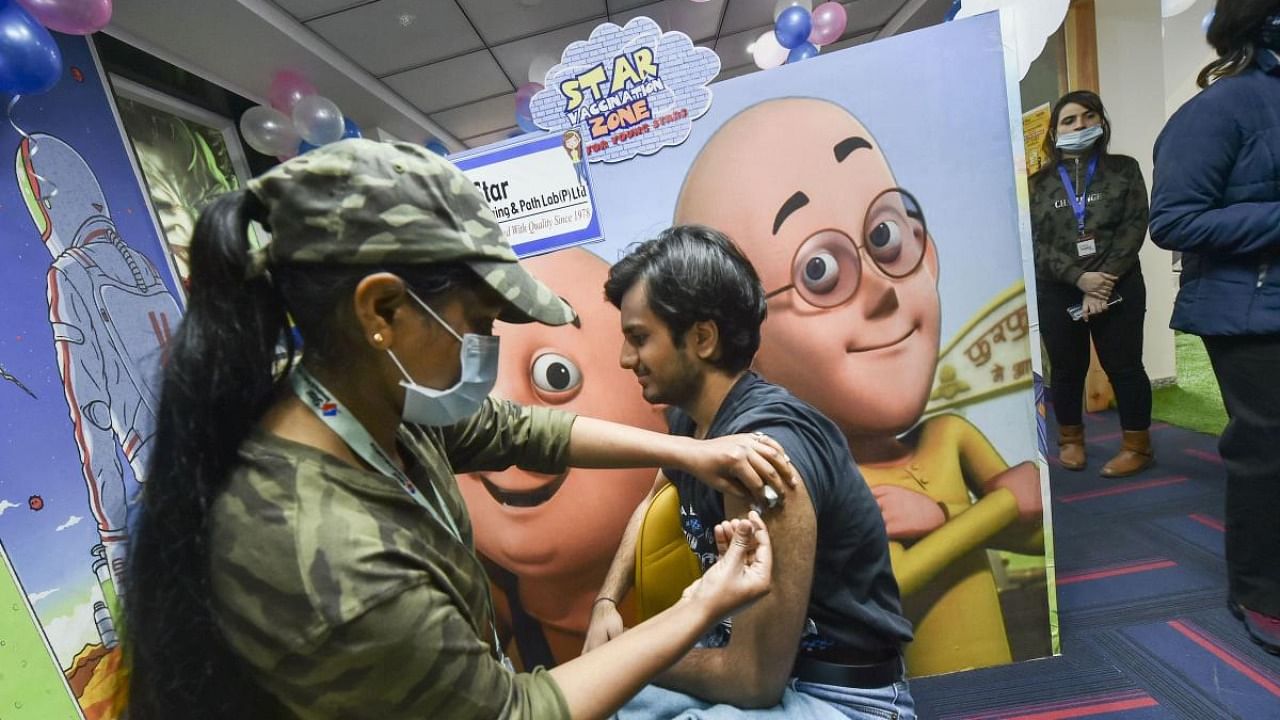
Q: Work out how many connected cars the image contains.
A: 0